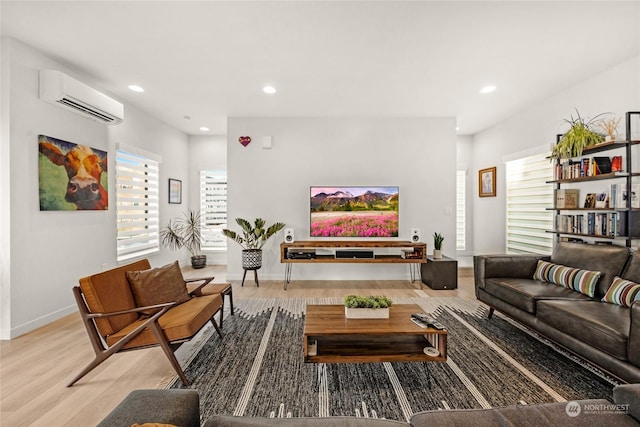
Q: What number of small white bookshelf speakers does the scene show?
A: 2